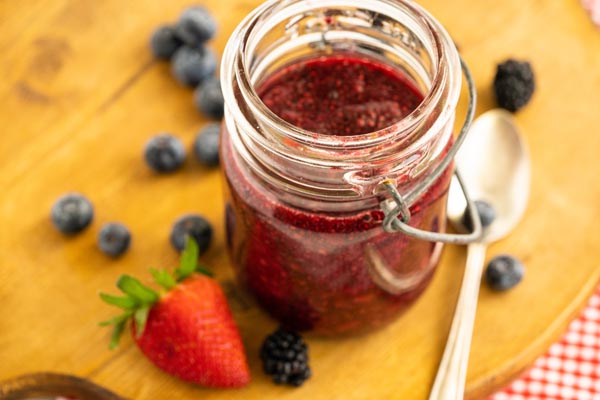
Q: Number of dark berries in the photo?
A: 13